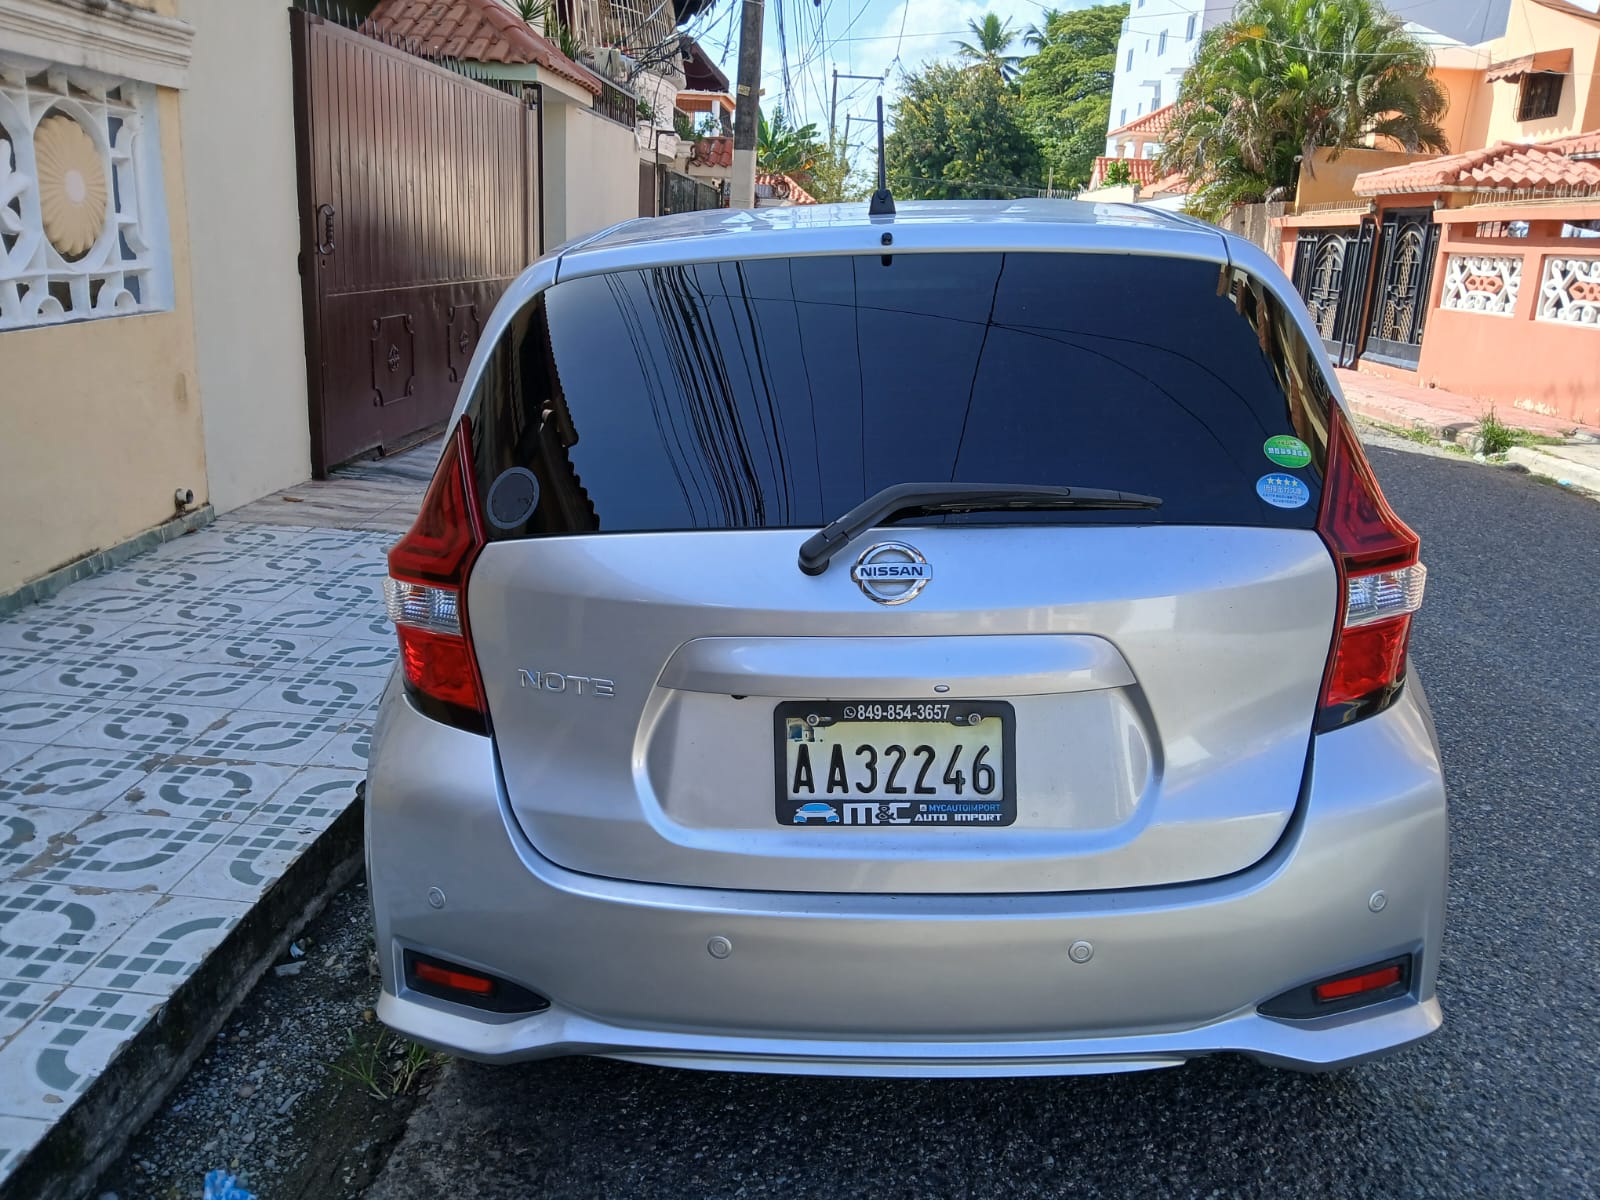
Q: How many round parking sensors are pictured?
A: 4